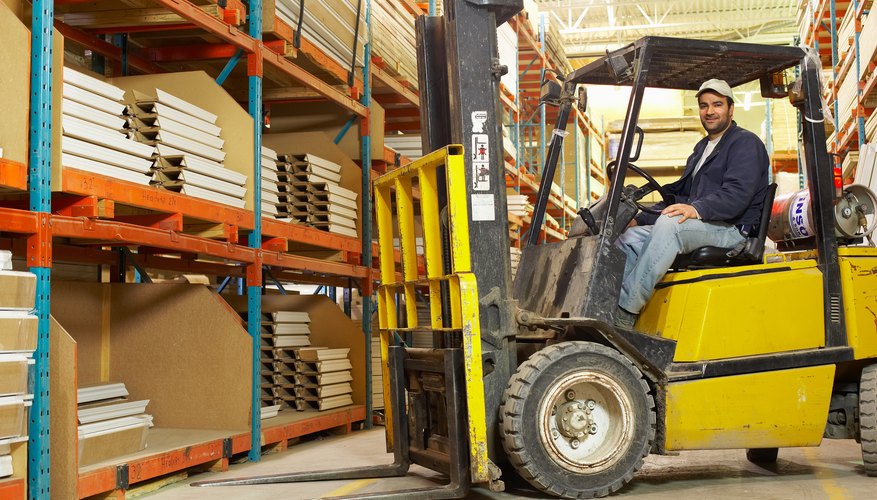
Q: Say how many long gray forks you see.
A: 2